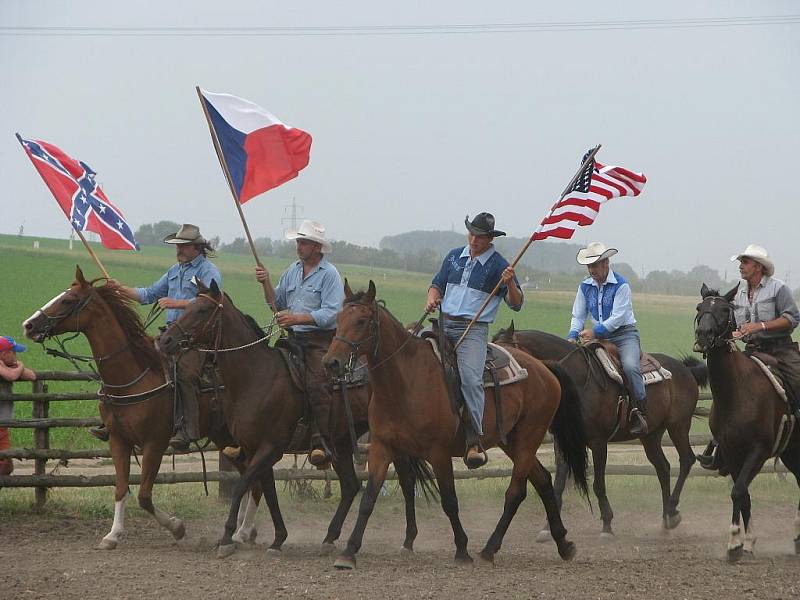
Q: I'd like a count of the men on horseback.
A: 5